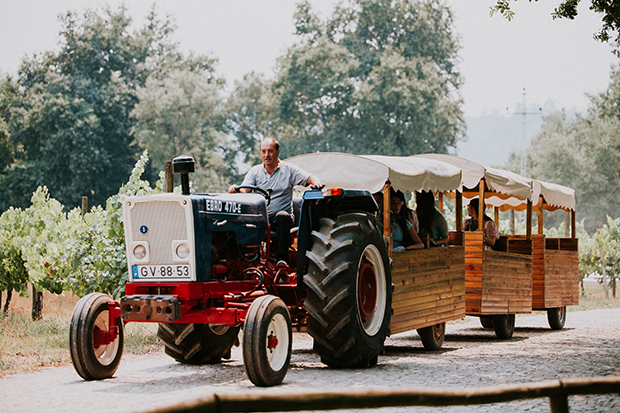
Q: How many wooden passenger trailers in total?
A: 3